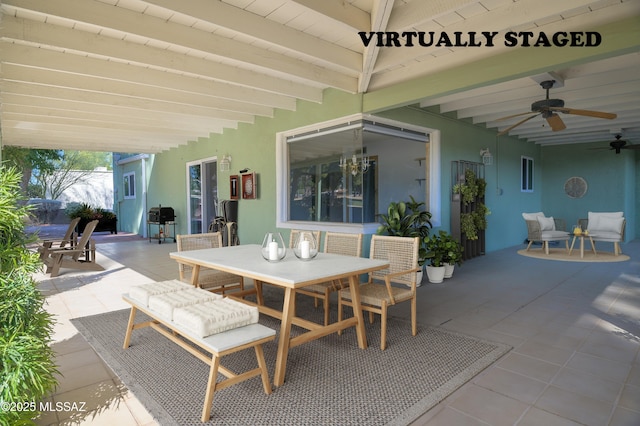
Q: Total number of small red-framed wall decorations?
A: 2